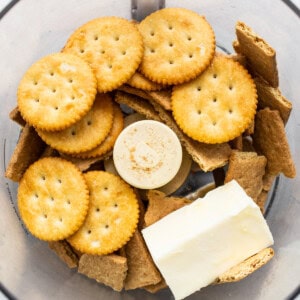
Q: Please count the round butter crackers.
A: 9